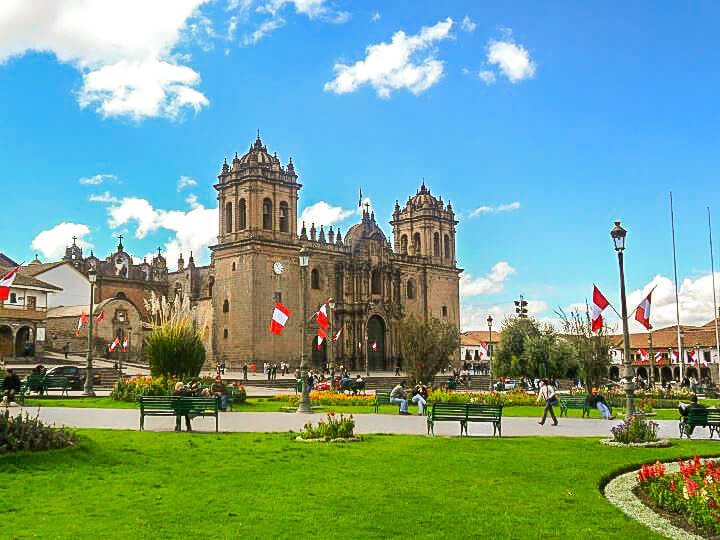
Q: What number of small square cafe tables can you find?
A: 0